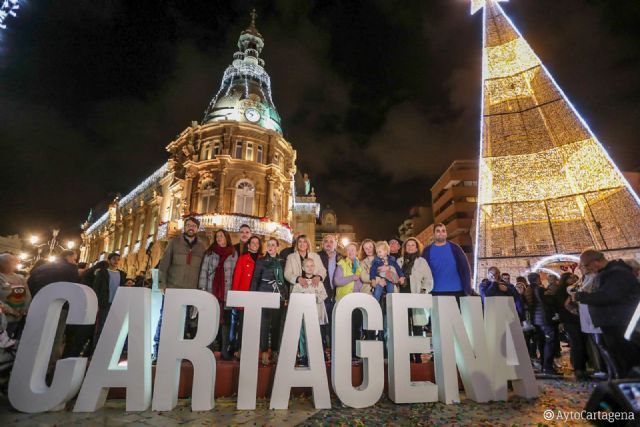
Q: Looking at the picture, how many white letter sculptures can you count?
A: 9